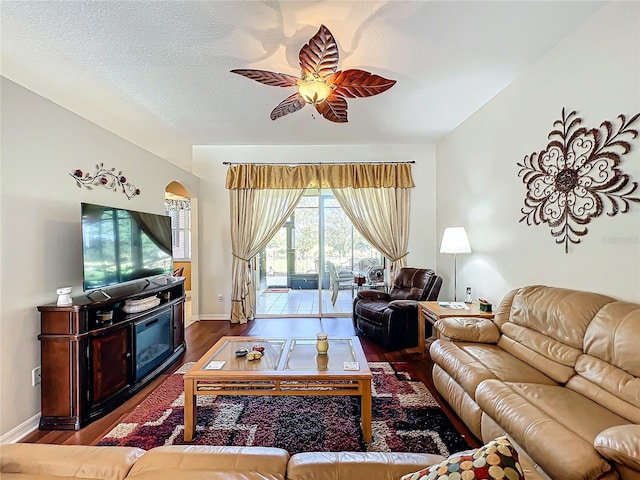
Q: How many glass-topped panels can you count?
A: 2